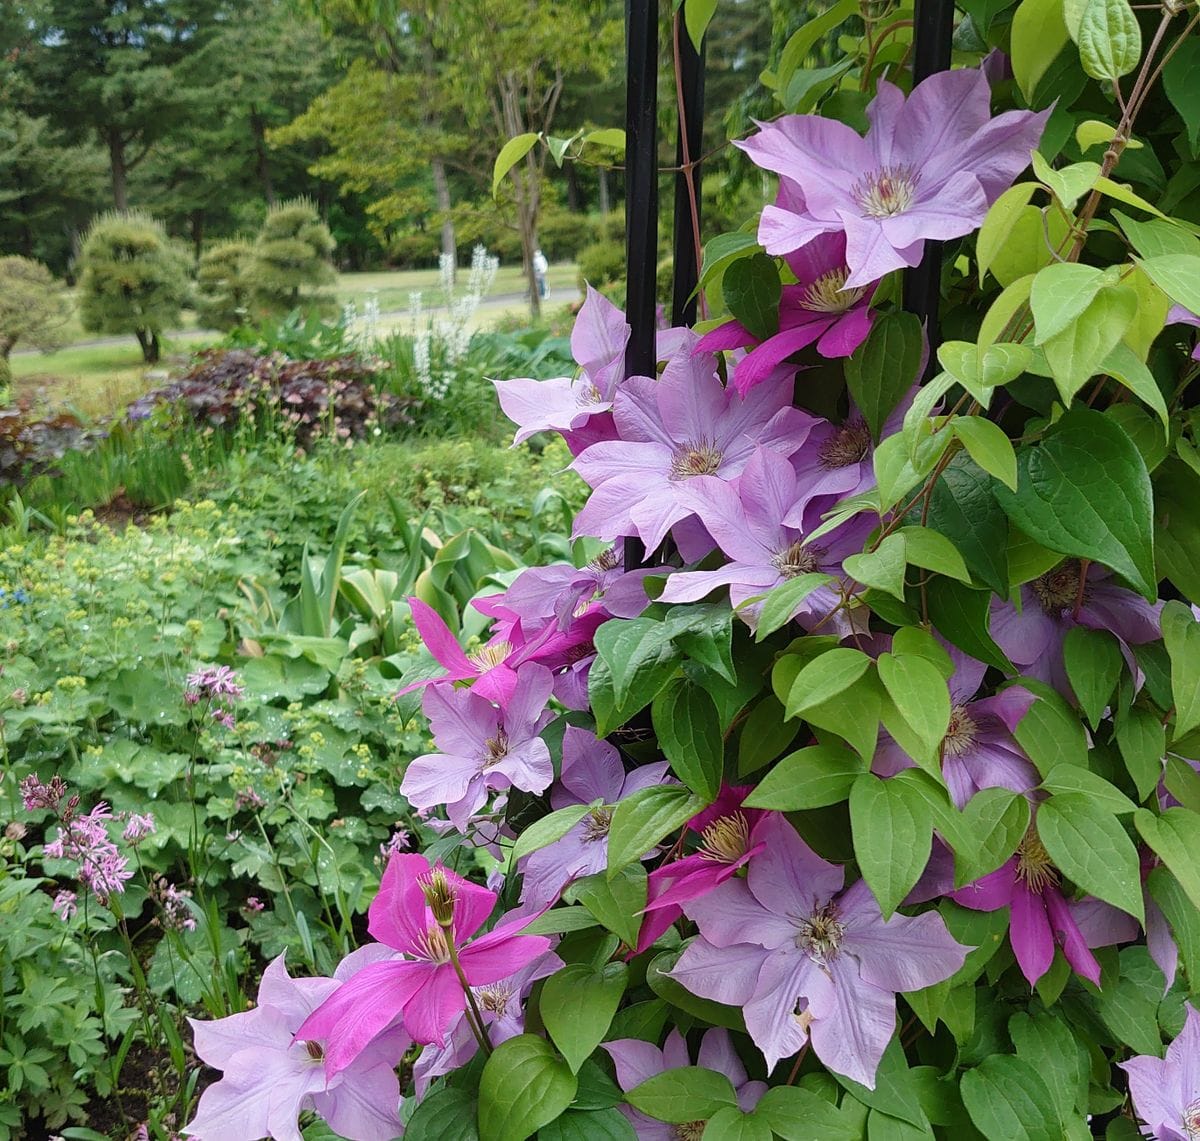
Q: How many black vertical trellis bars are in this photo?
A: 3